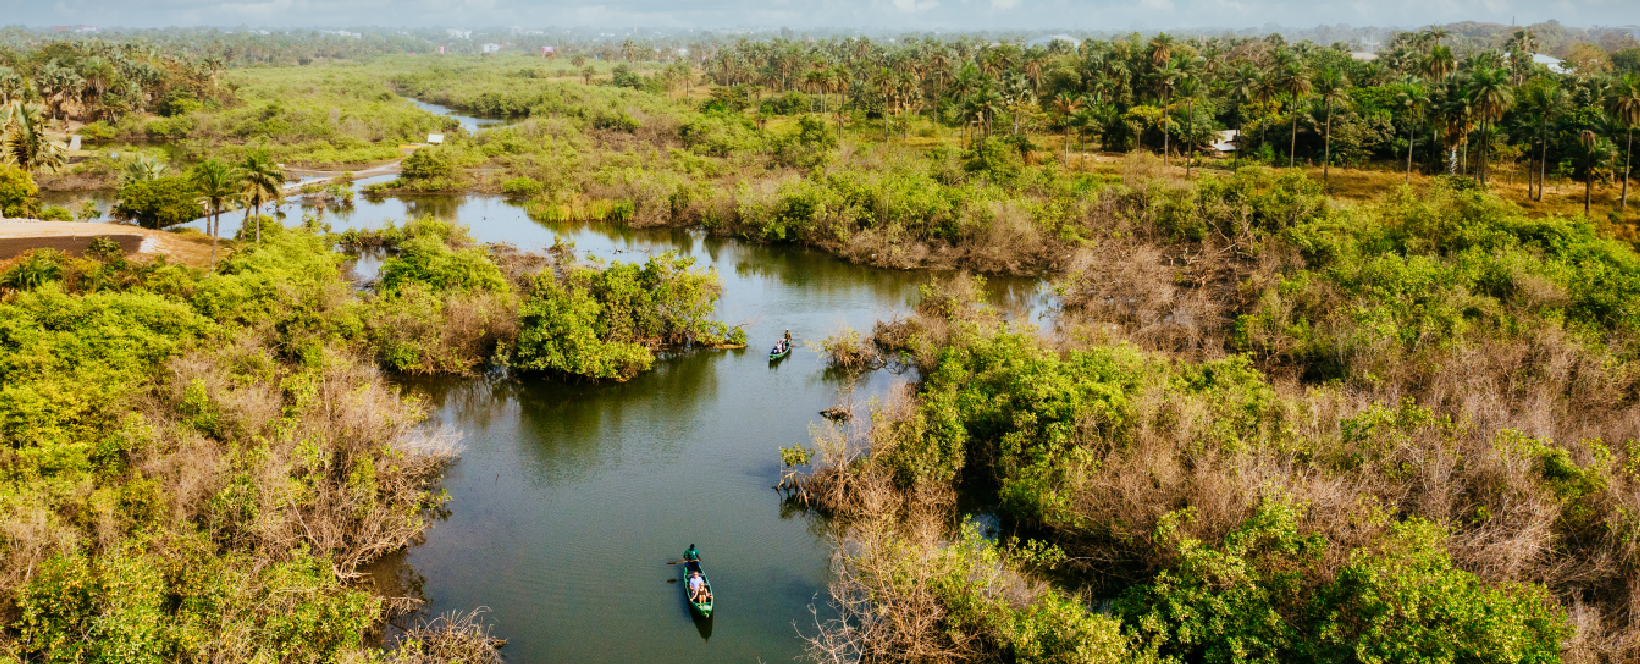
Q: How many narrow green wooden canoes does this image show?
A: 2